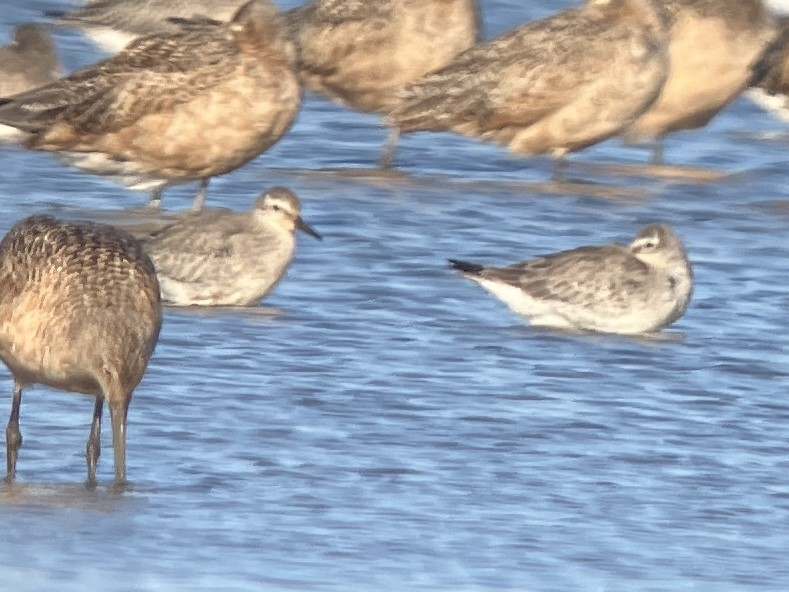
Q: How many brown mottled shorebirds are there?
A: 5